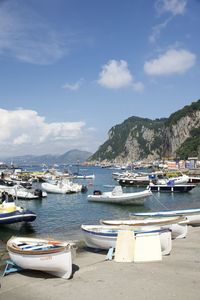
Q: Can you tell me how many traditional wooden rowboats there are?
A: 4